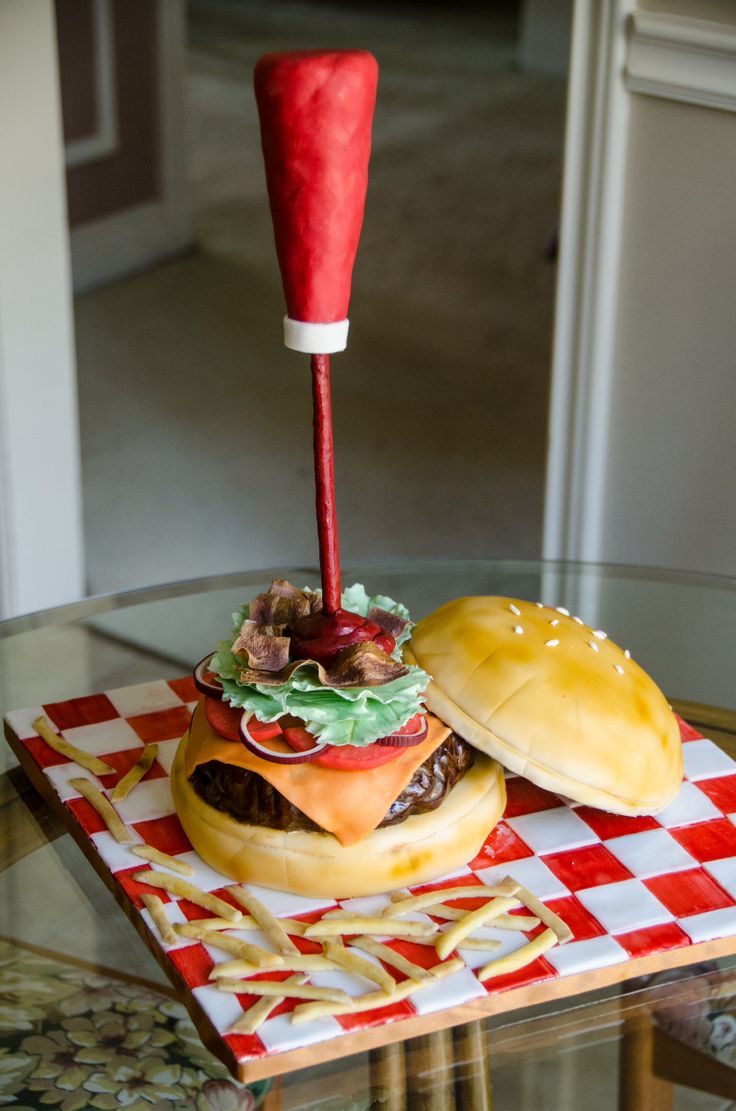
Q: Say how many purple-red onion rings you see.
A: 3